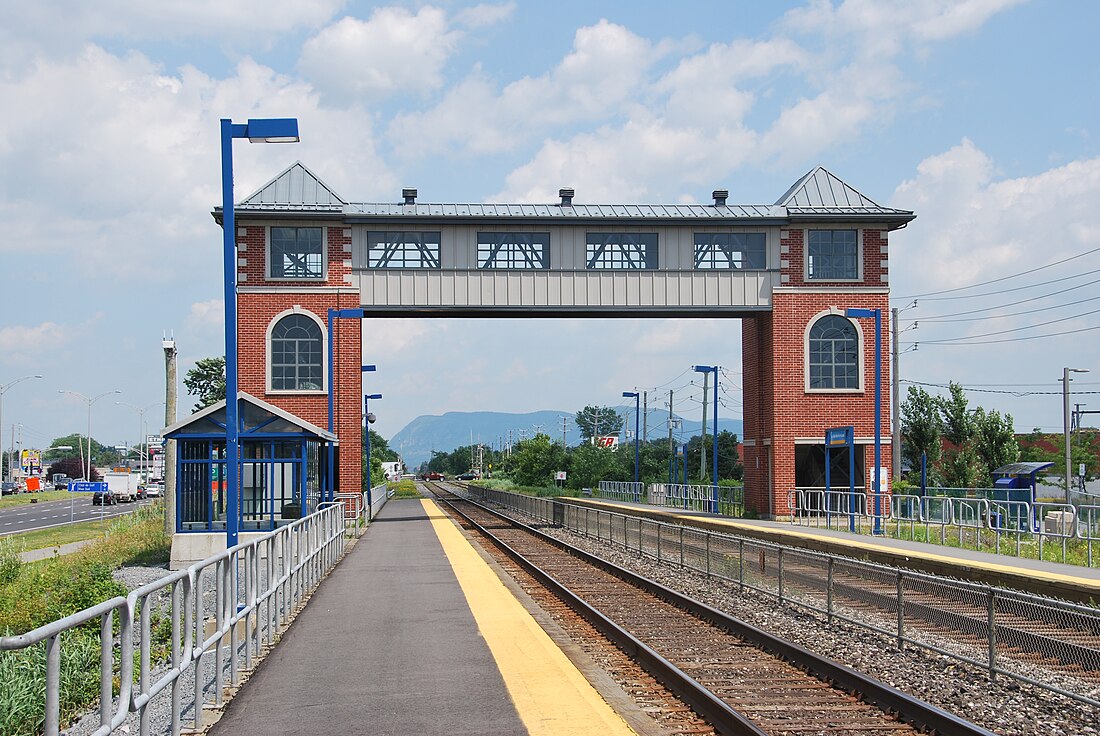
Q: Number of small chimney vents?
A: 3